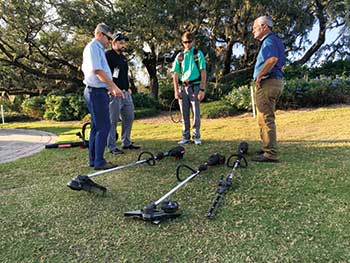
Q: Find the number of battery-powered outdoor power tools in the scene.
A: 4